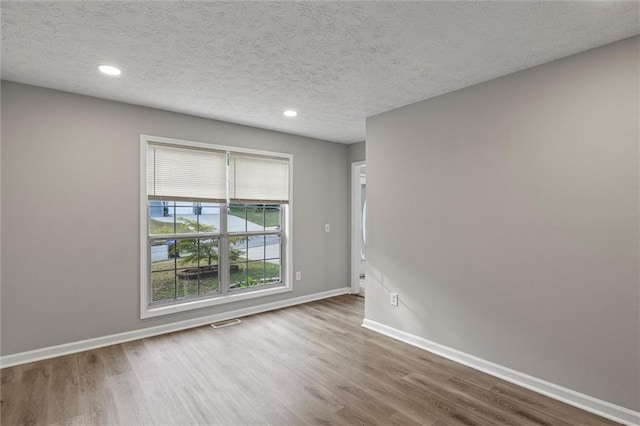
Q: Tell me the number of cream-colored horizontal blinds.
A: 2